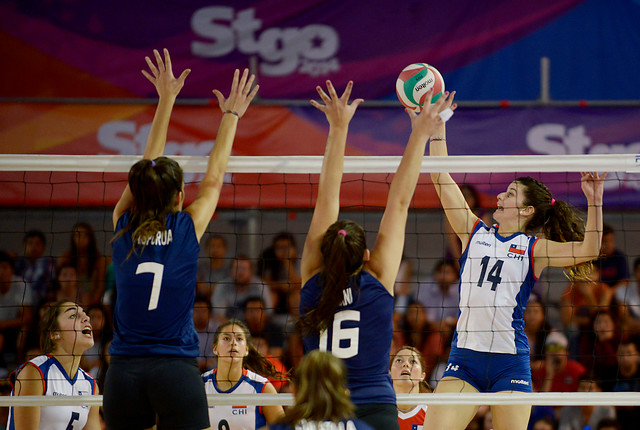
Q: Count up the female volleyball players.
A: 7